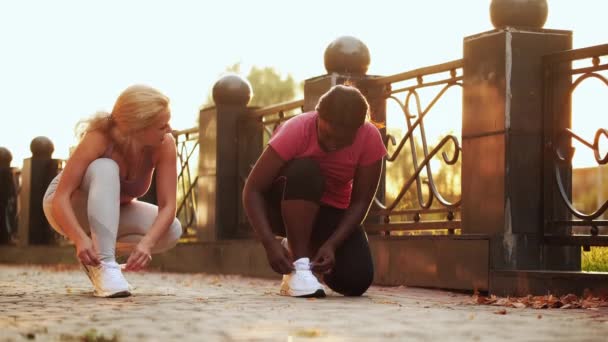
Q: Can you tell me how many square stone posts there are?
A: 5